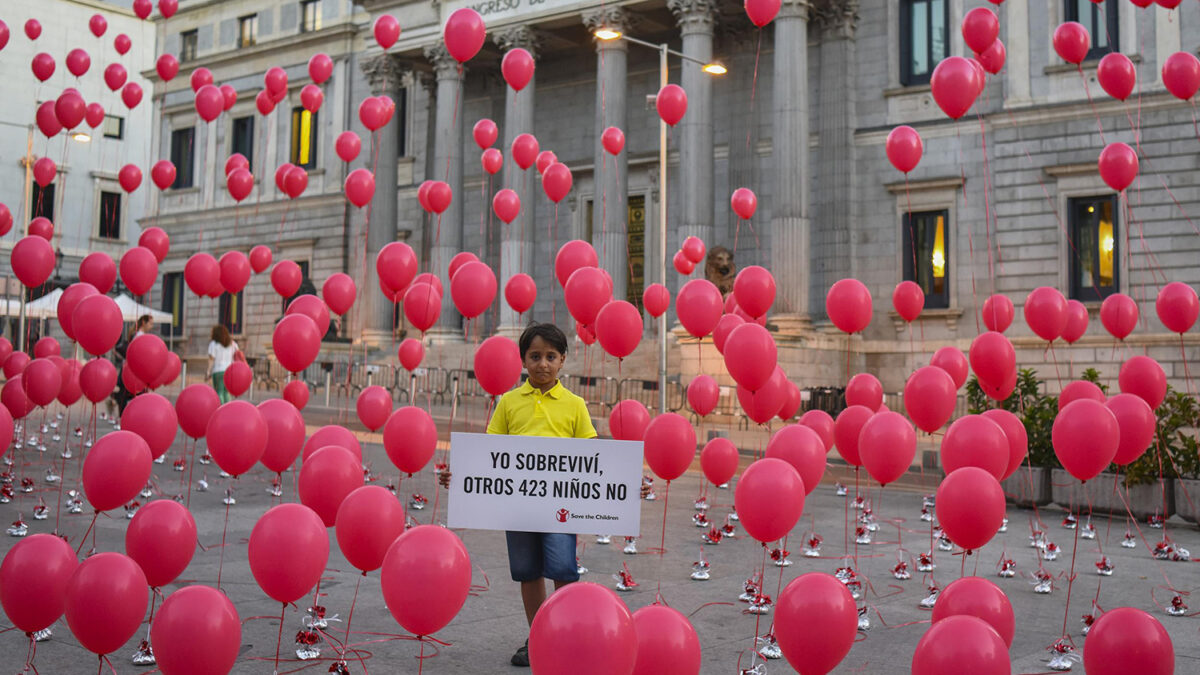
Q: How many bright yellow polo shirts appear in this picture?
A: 1